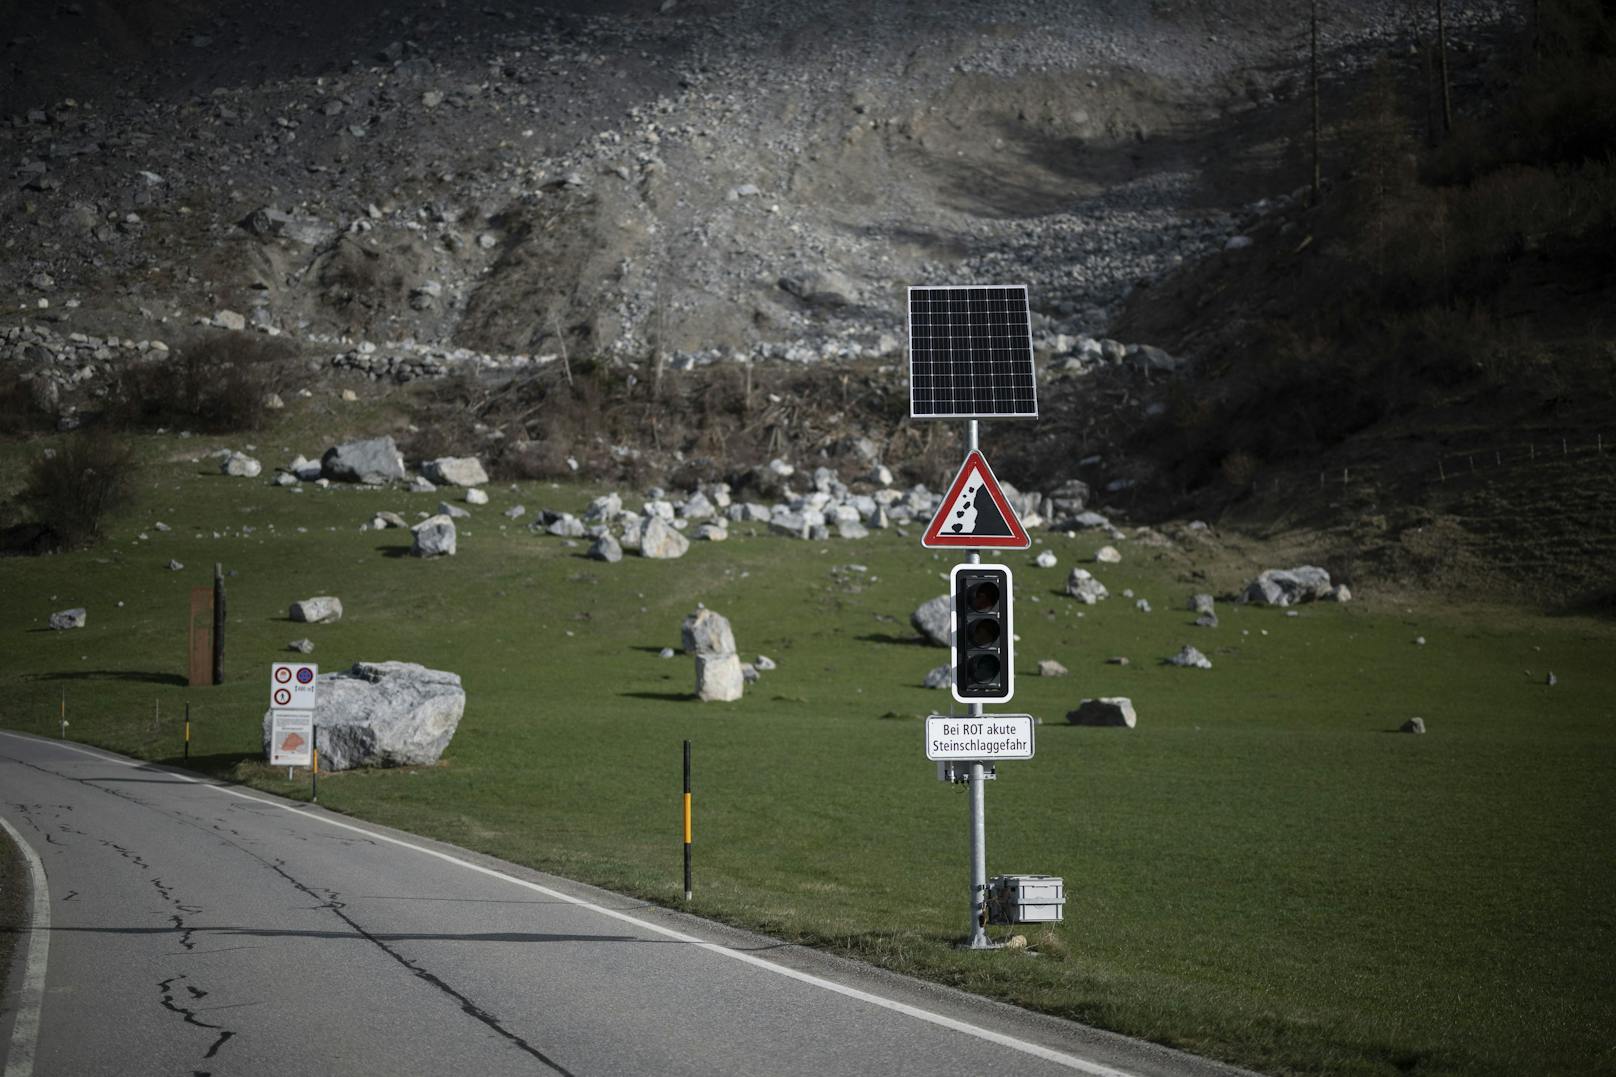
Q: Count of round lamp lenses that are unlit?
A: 3